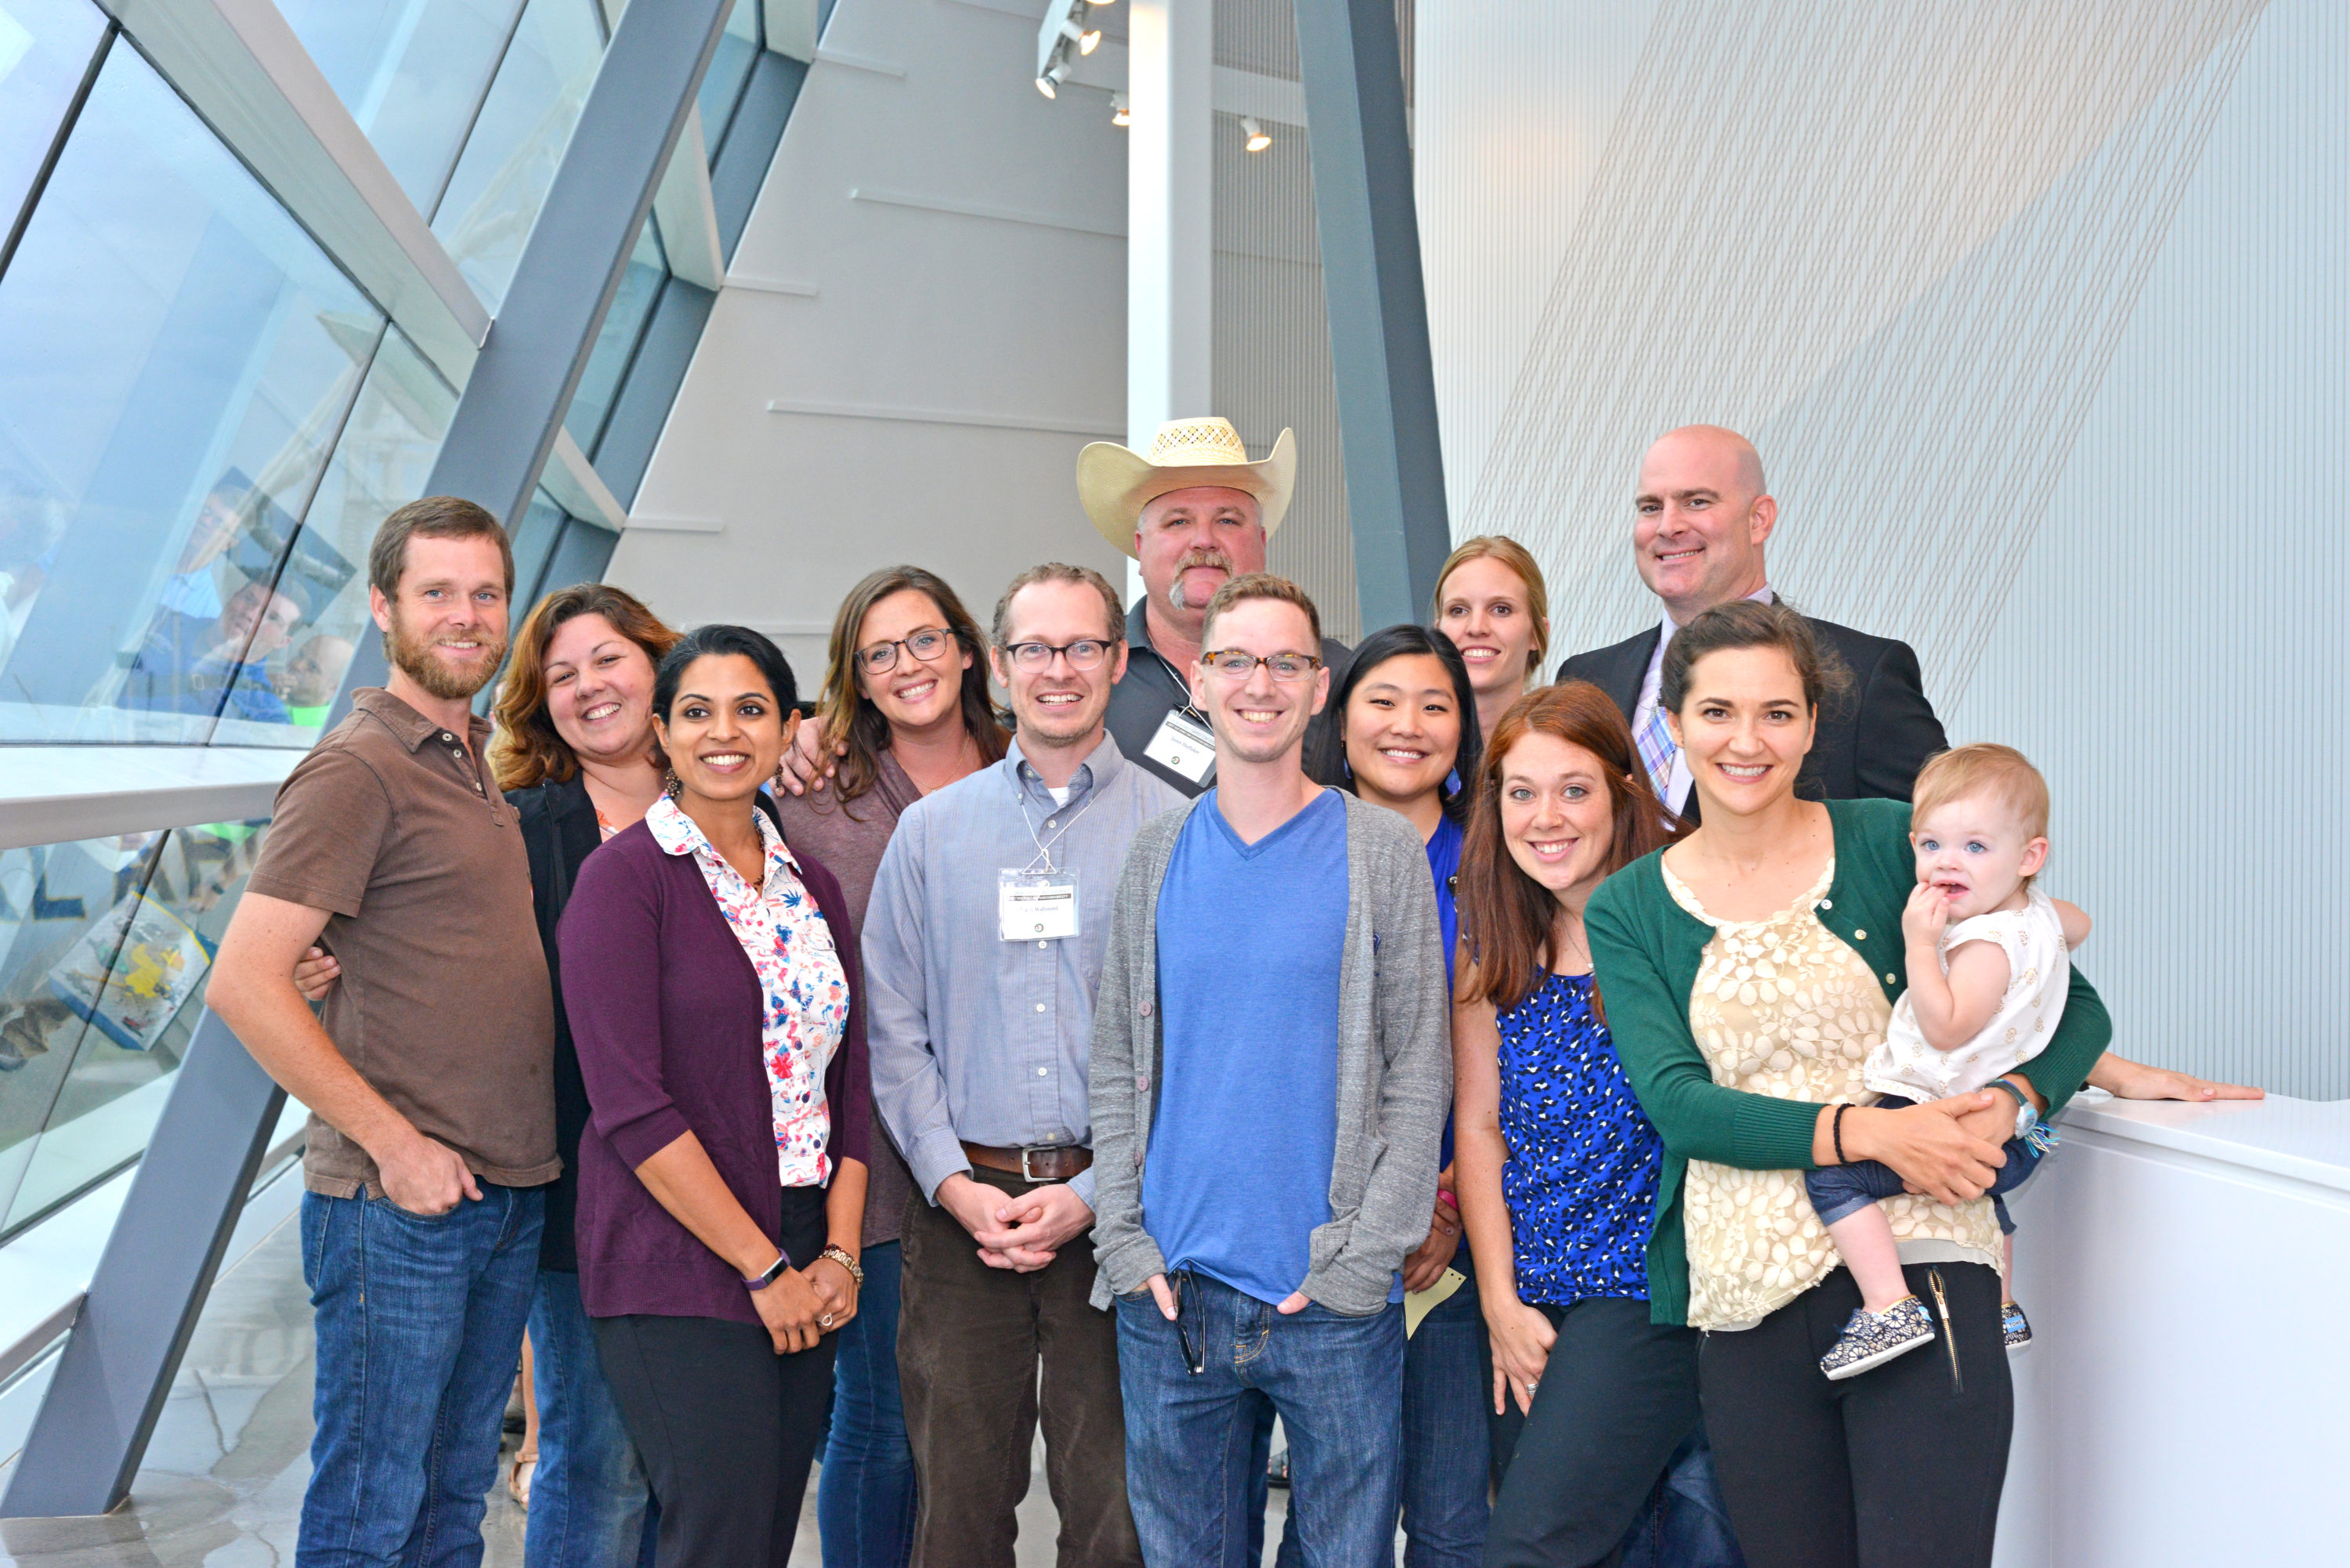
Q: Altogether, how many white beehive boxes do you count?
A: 0